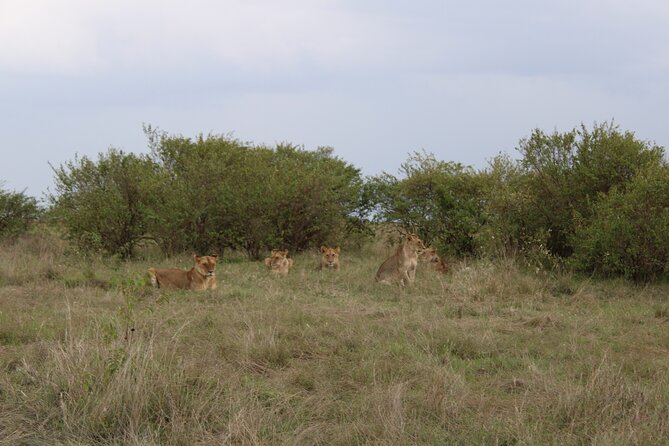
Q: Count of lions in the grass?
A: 5